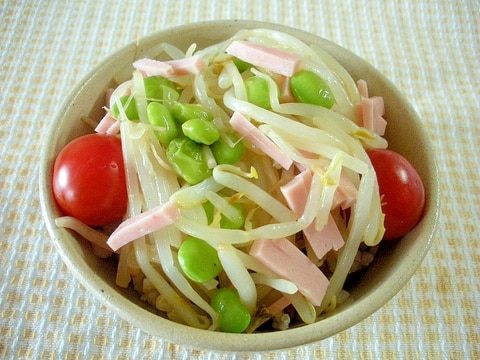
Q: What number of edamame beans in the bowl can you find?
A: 13